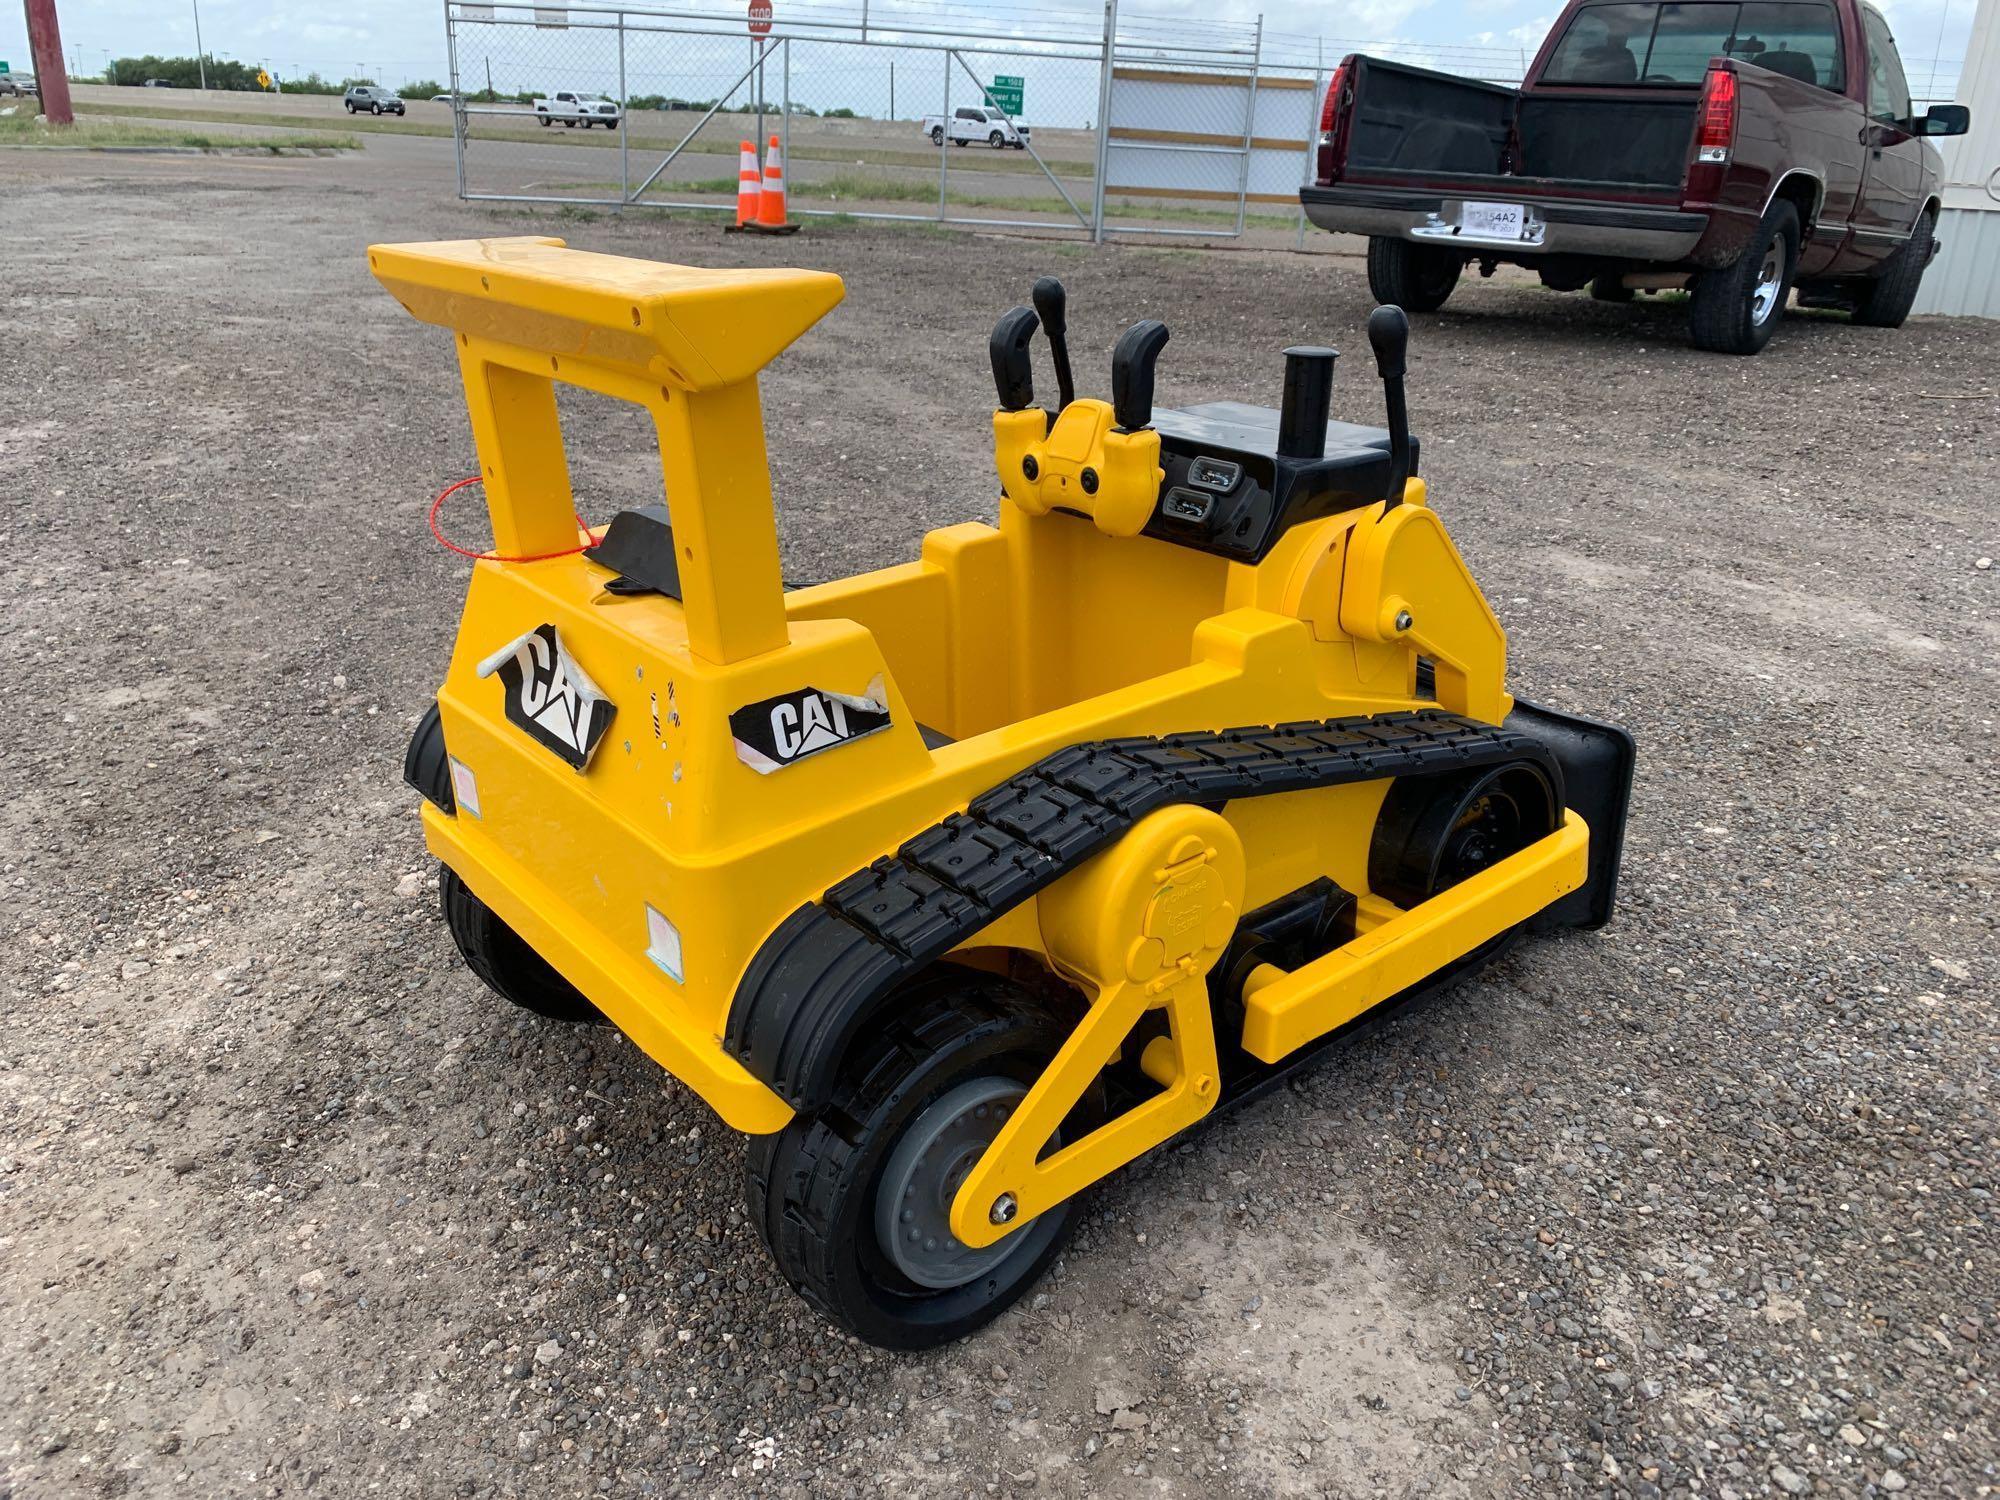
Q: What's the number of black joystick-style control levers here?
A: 4